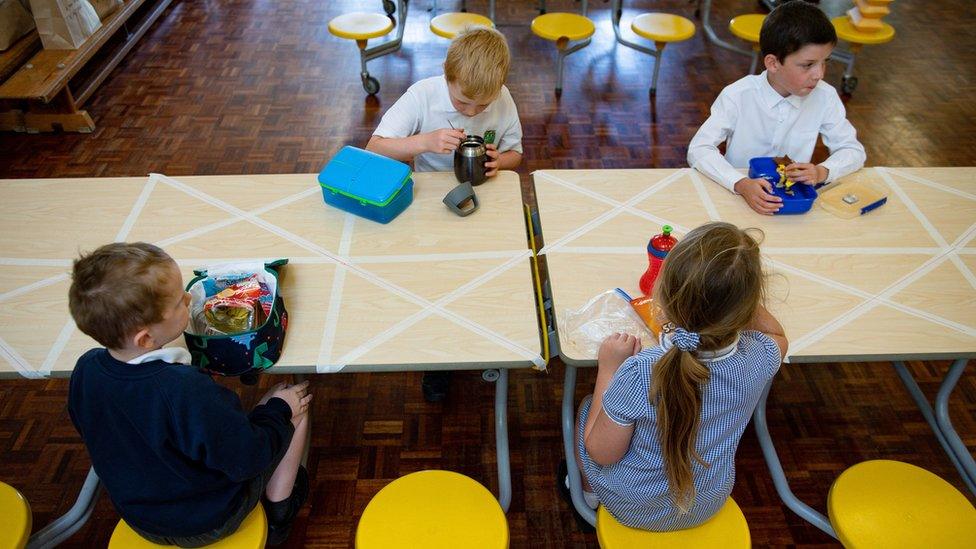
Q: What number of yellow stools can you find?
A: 11